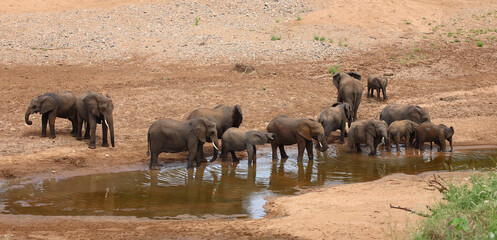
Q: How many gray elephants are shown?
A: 13